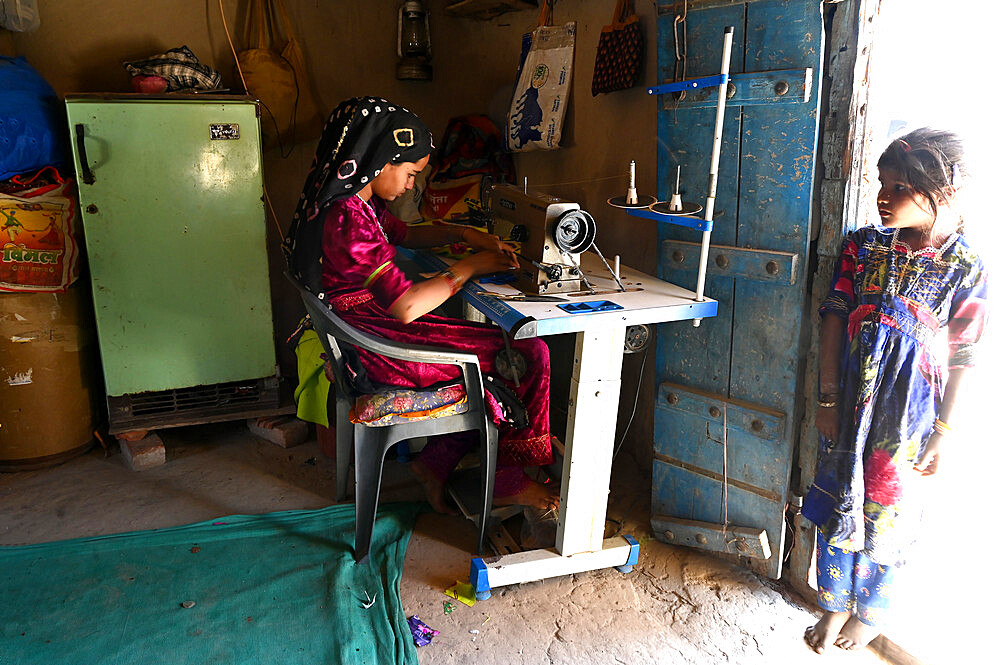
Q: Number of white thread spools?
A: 2